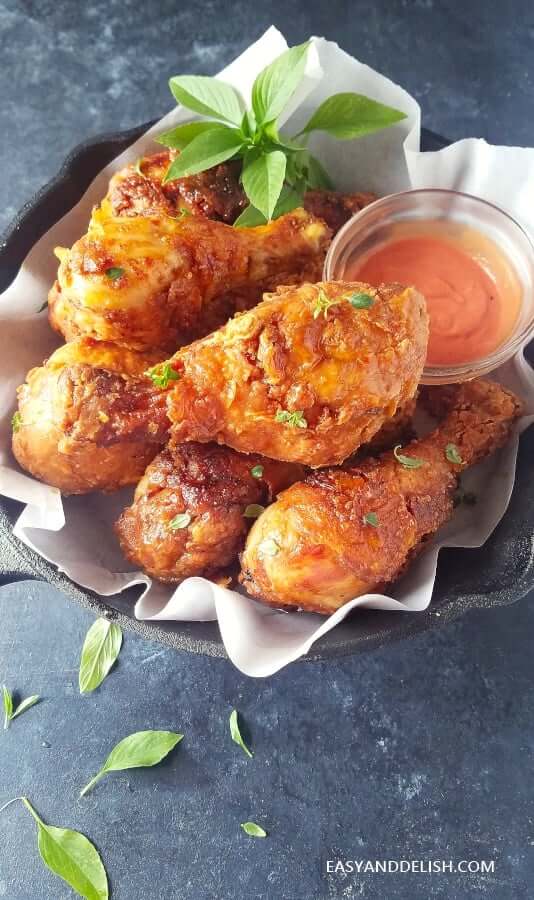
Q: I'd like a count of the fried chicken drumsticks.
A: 6